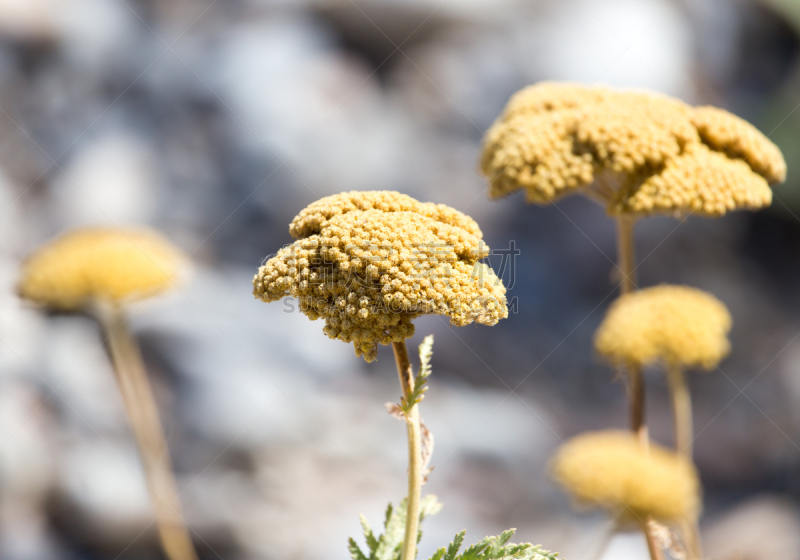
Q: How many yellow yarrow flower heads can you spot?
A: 5